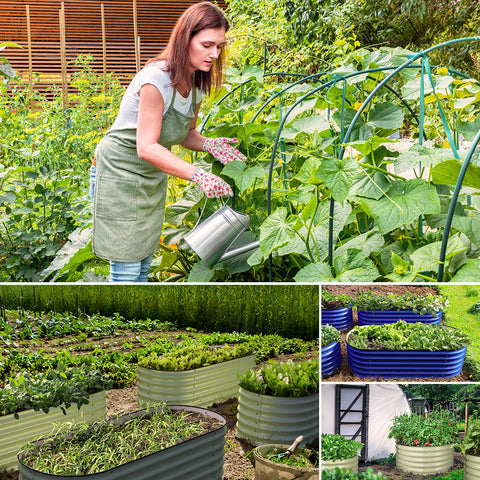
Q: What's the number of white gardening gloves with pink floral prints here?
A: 2